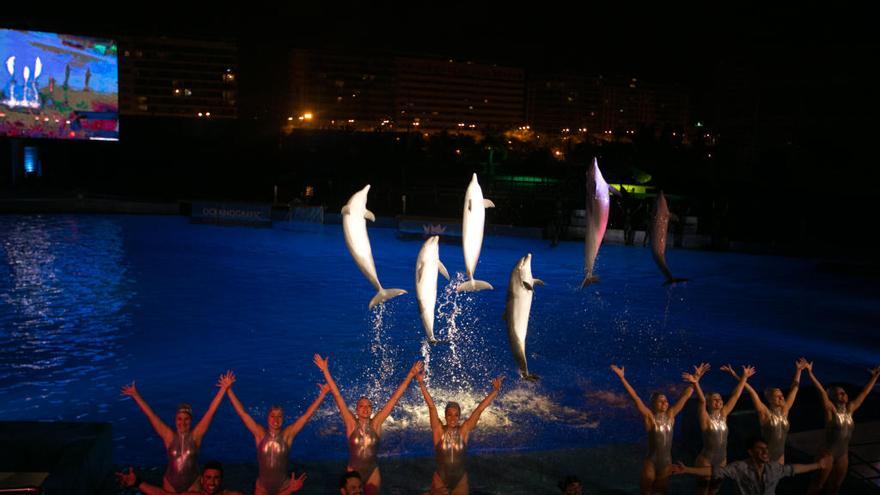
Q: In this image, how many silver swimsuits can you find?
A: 8